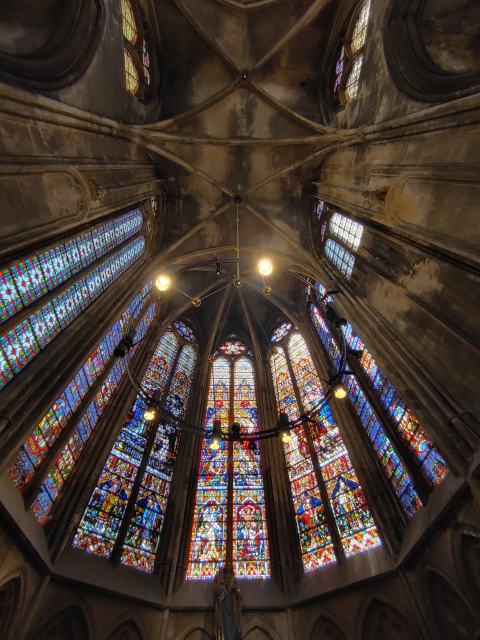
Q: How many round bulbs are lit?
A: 6